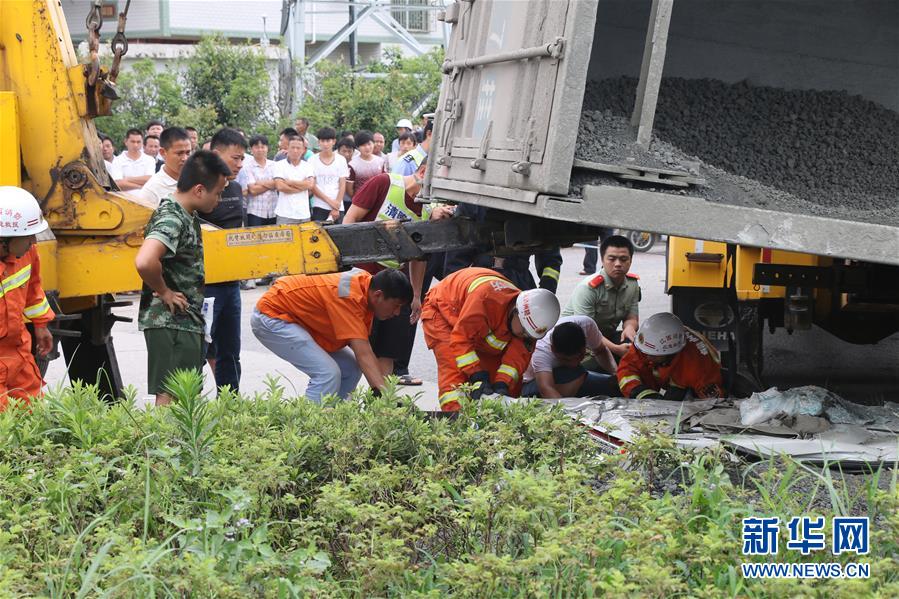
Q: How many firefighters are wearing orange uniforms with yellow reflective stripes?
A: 3